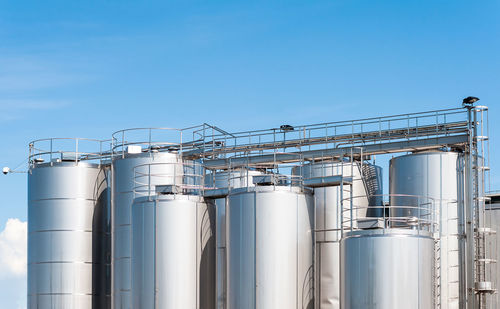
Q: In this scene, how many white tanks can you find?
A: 8